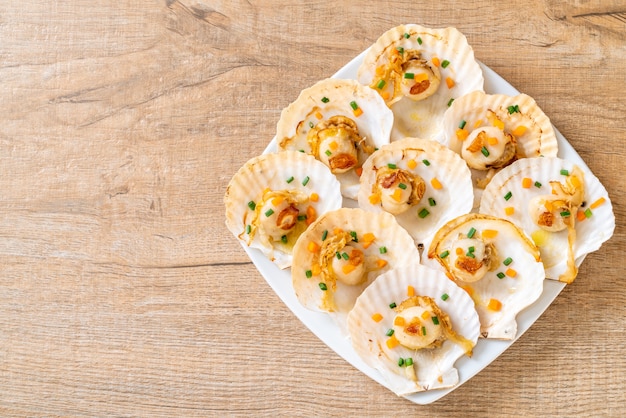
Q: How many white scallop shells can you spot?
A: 9